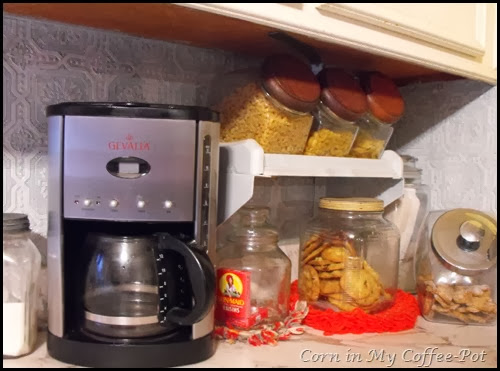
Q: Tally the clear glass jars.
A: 8